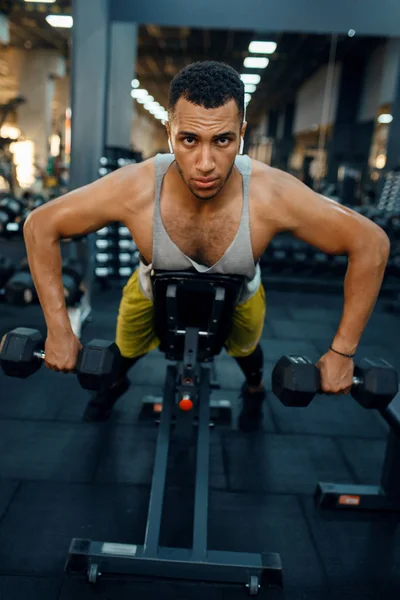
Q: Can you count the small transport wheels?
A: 2